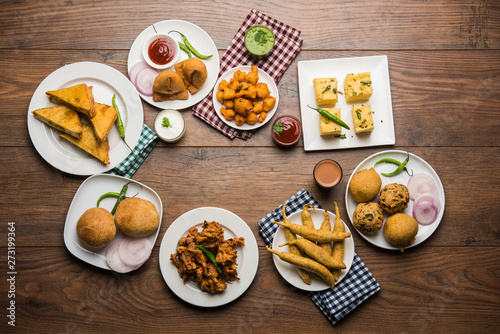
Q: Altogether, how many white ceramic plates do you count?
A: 8